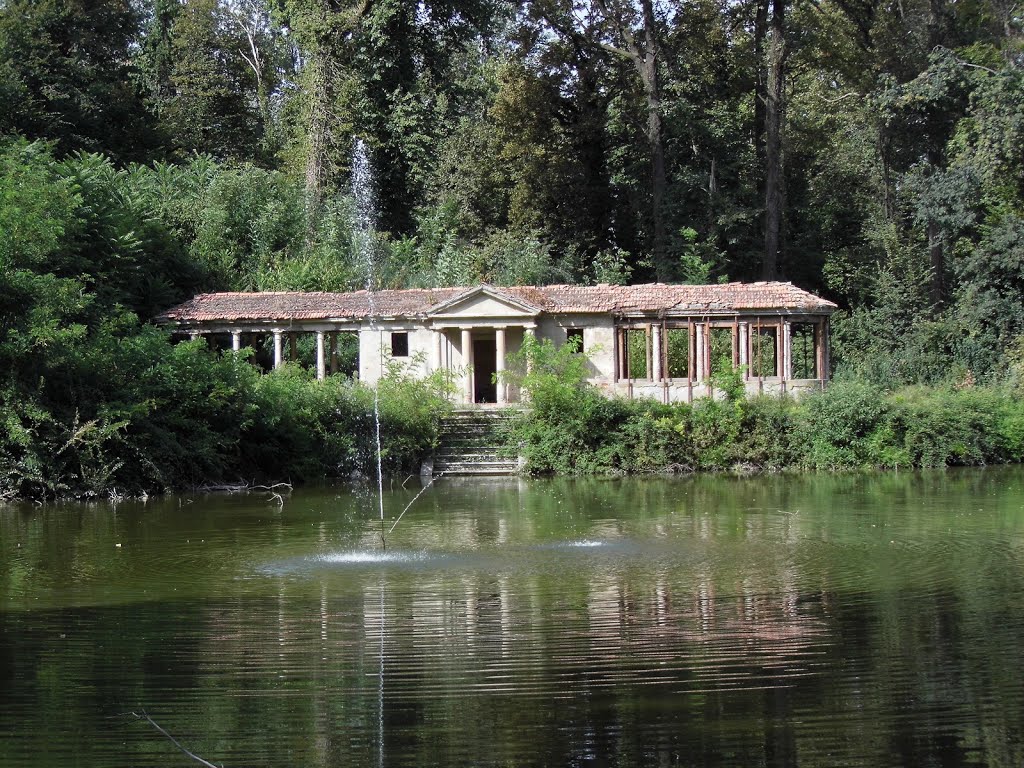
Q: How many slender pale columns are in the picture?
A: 12